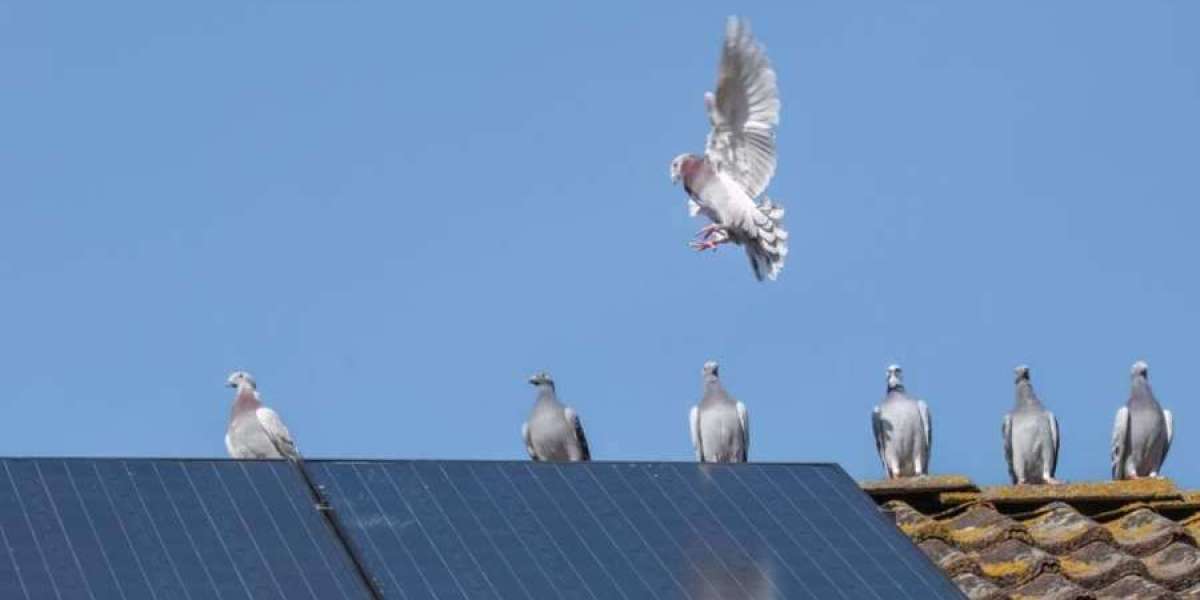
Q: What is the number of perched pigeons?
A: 6